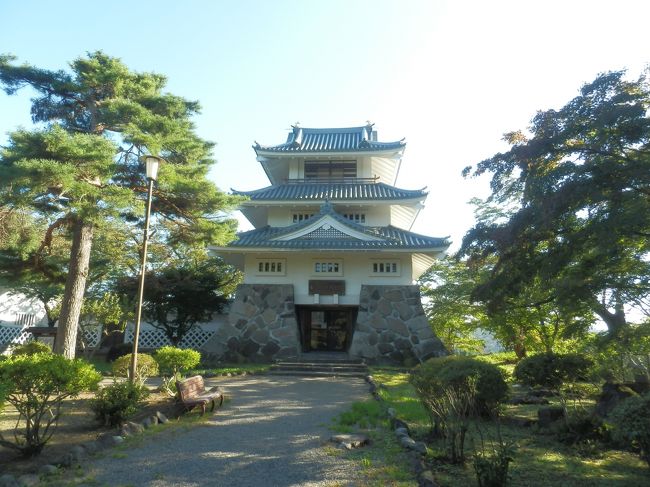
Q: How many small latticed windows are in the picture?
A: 5